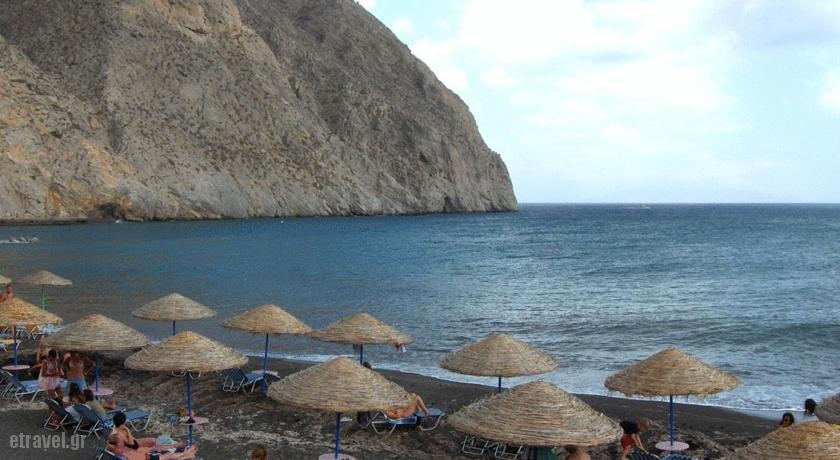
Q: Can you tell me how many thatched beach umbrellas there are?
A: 14